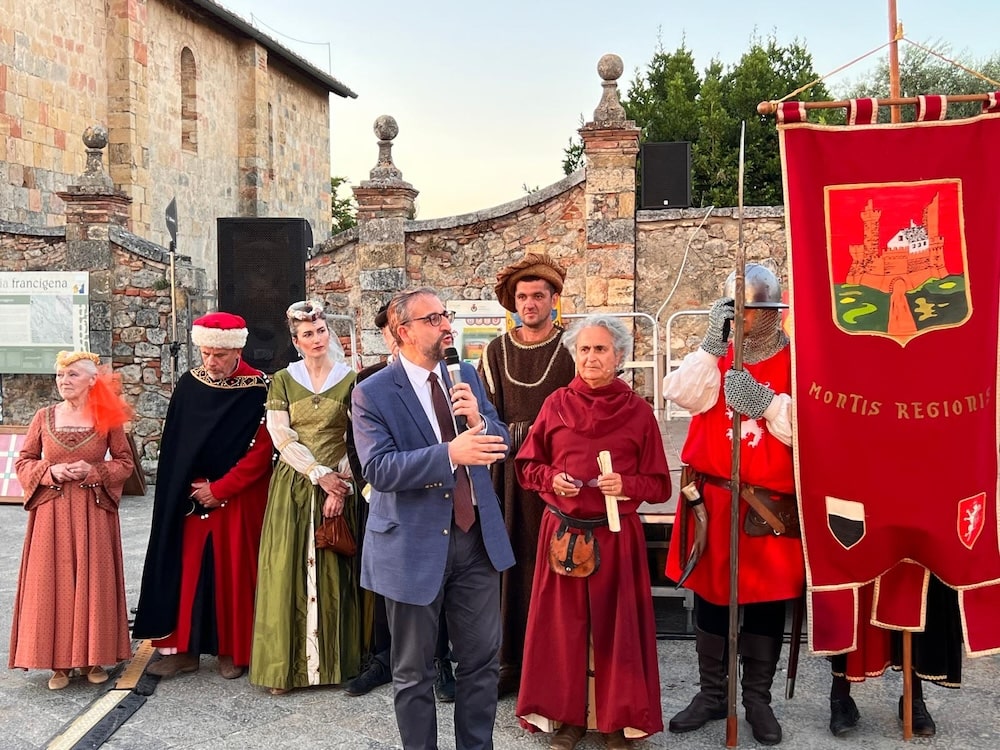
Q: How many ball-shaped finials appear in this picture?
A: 3